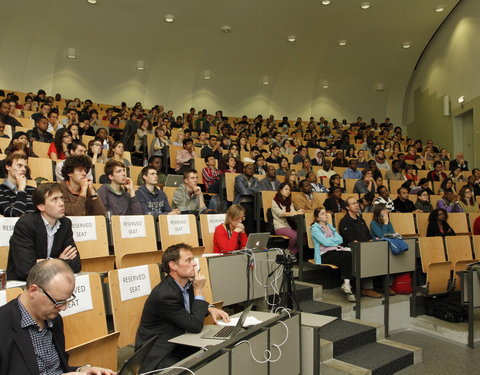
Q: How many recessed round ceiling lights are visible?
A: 15